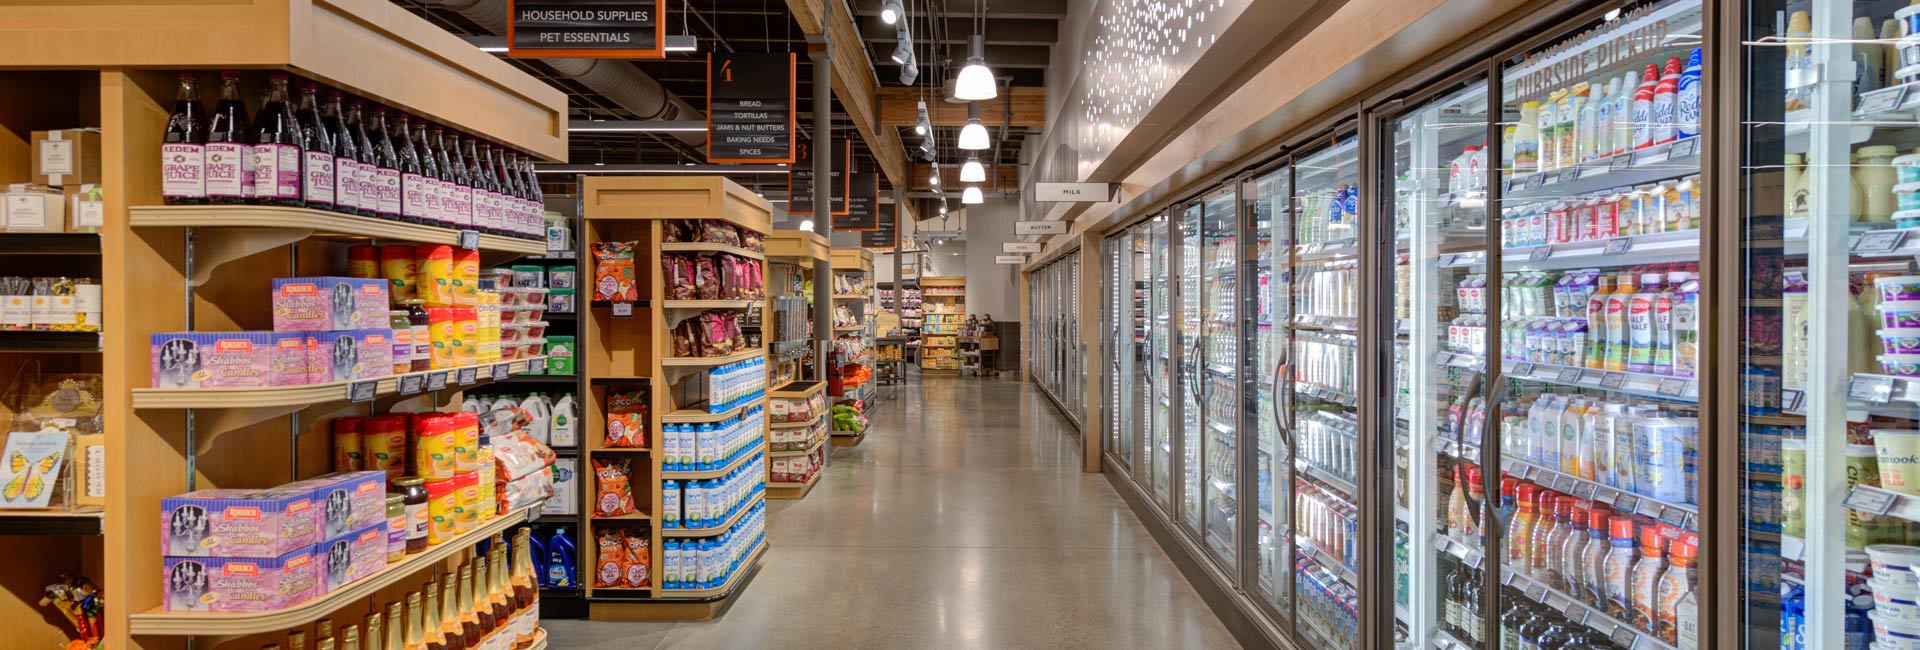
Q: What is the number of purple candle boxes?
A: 7